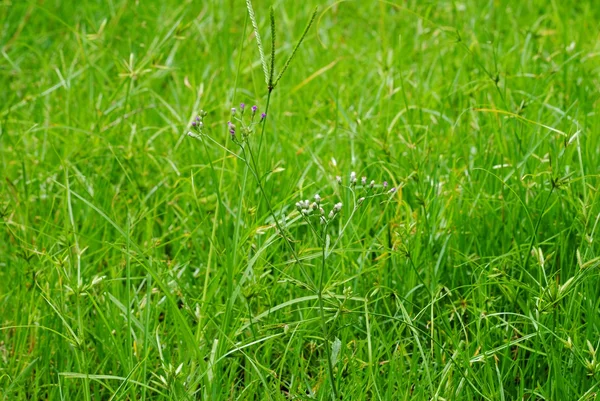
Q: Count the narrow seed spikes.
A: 3